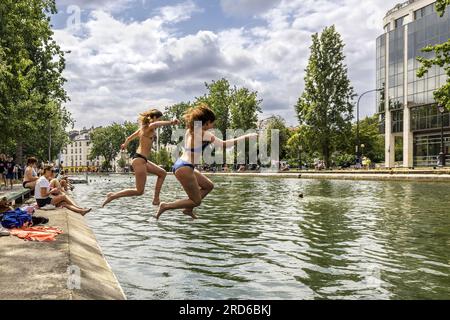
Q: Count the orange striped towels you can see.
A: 1